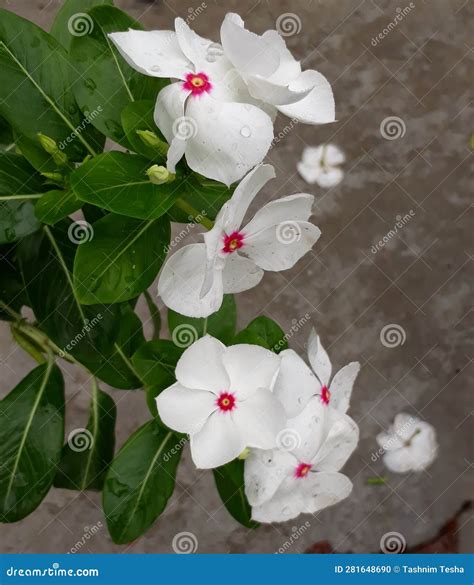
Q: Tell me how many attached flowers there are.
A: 6